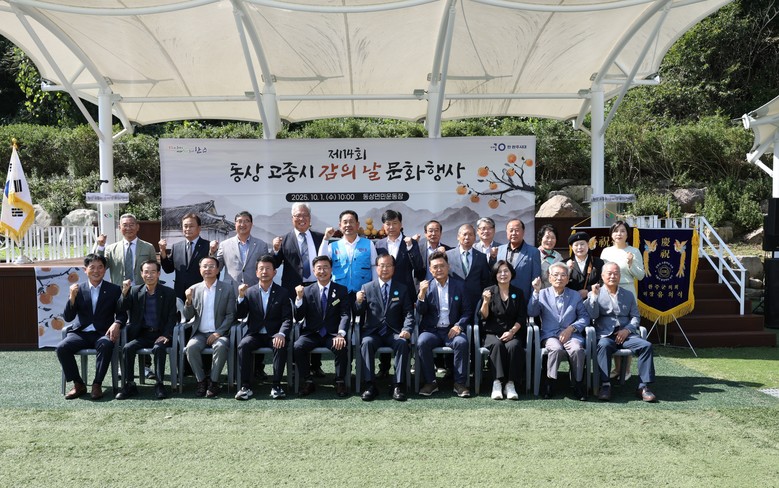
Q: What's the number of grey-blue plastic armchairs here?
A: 10